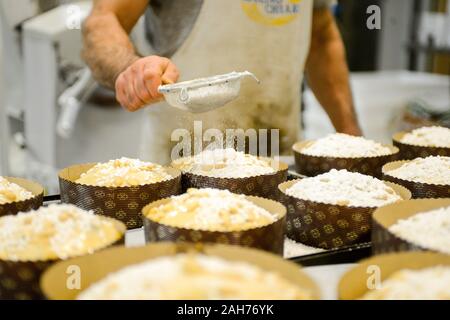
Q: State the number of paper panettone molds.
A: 12